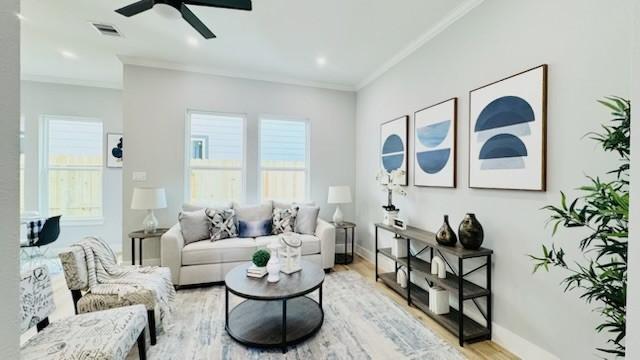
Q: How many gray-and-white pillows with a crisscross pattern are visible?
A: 2